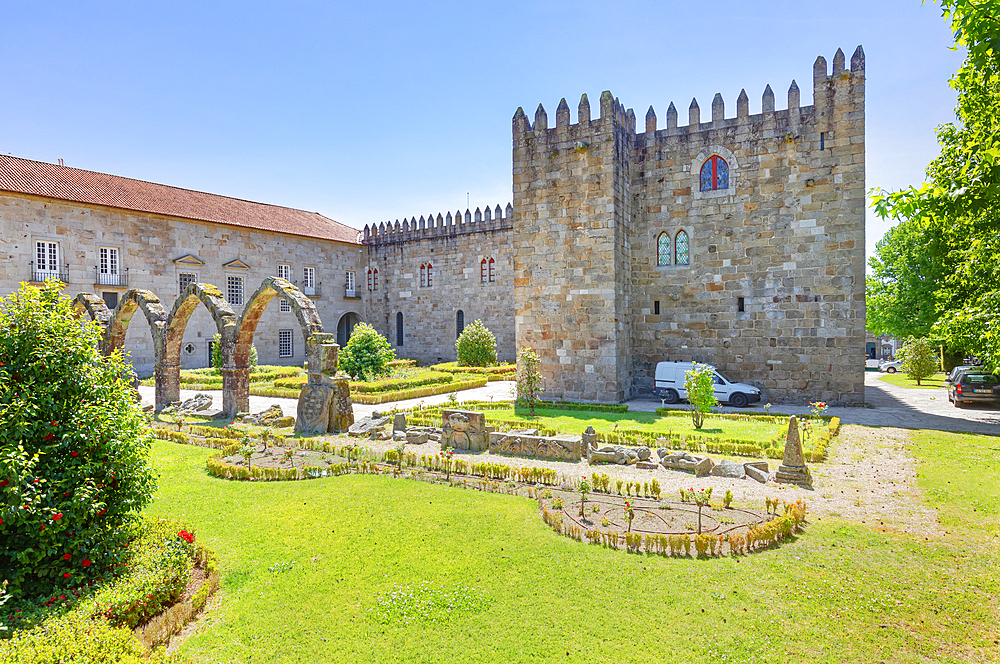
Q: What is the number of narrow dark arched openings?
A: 2